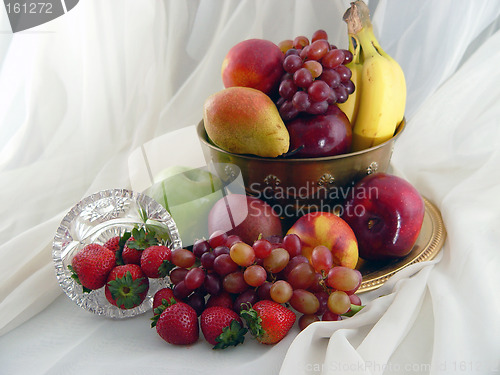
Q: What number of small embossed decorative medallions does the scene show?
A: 4